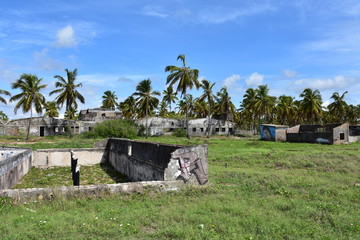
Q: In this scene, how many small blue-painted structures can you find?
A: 1